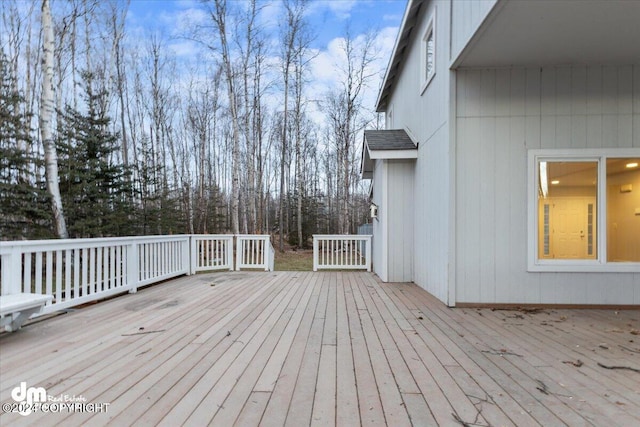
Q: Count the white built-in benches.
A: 1